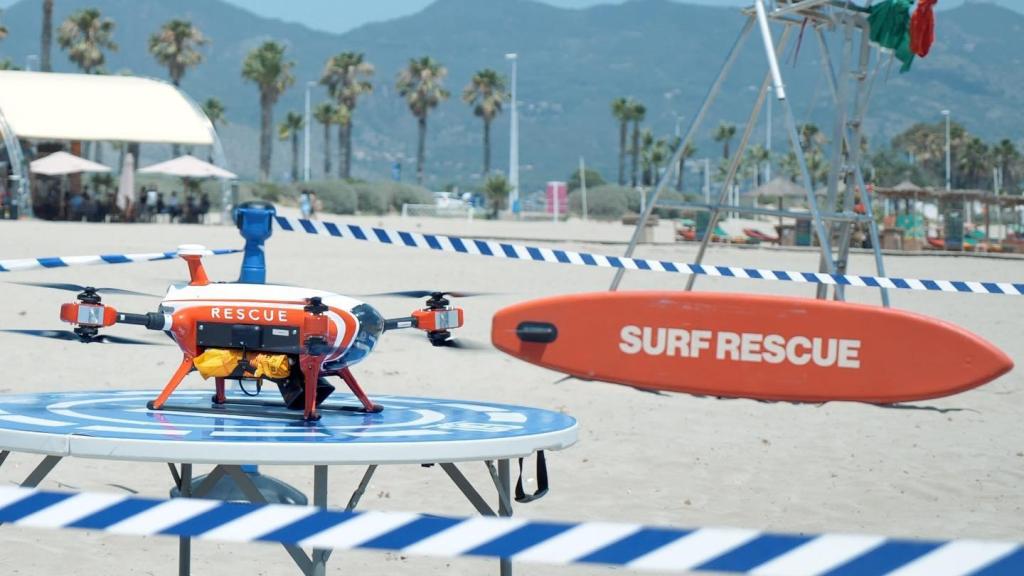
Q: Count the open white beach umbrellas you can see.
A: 2